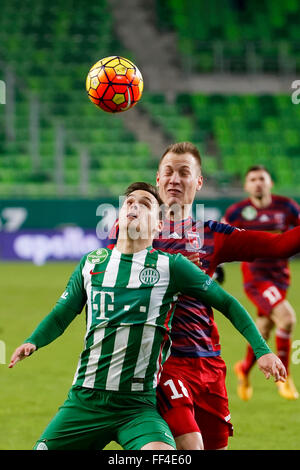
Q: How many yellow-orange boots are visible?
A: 2